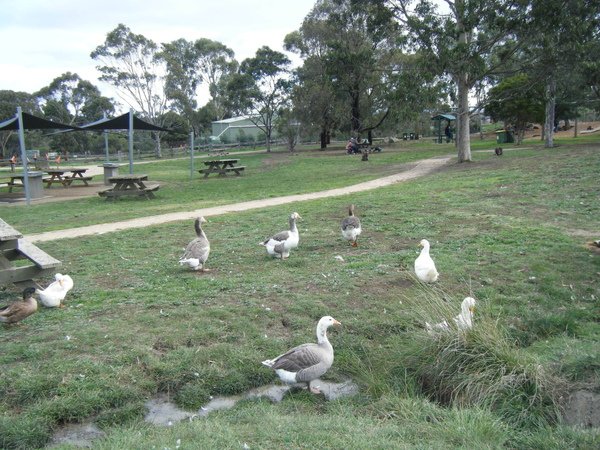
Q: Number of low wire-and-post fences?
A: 1